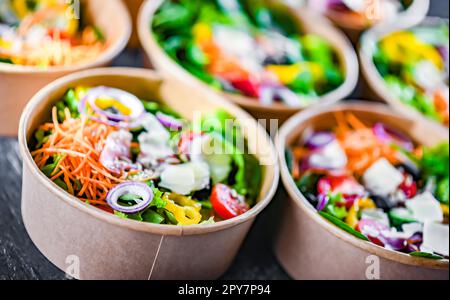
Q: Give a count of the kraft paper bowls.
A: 6